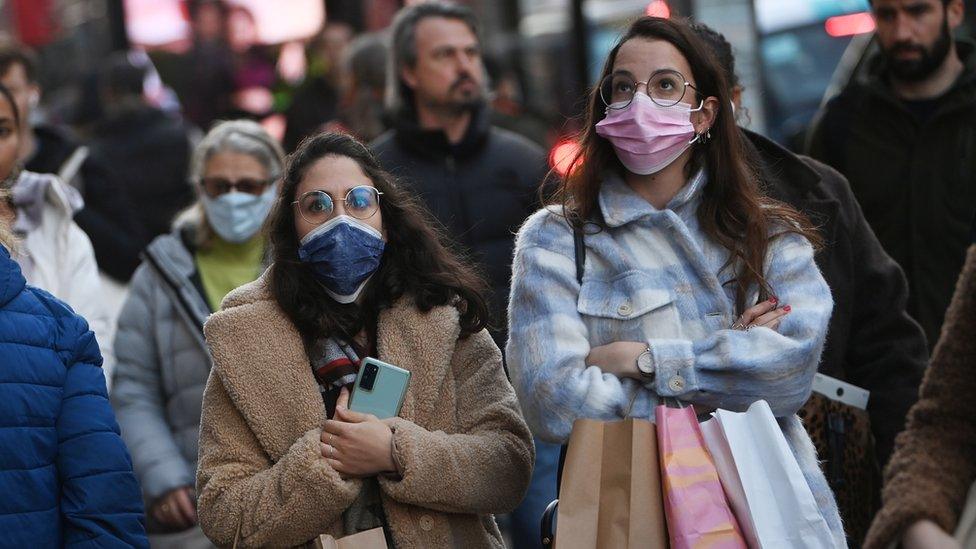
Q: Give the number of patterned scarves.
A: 1